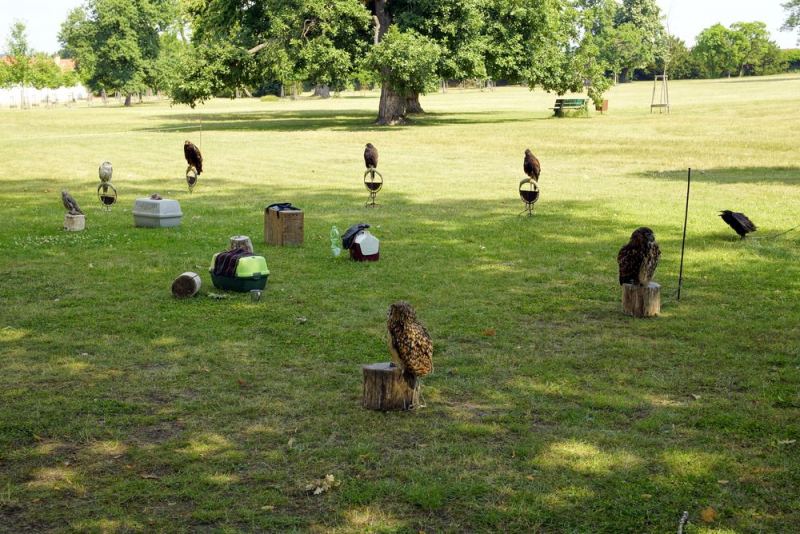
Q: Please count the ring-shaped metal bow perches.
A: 4